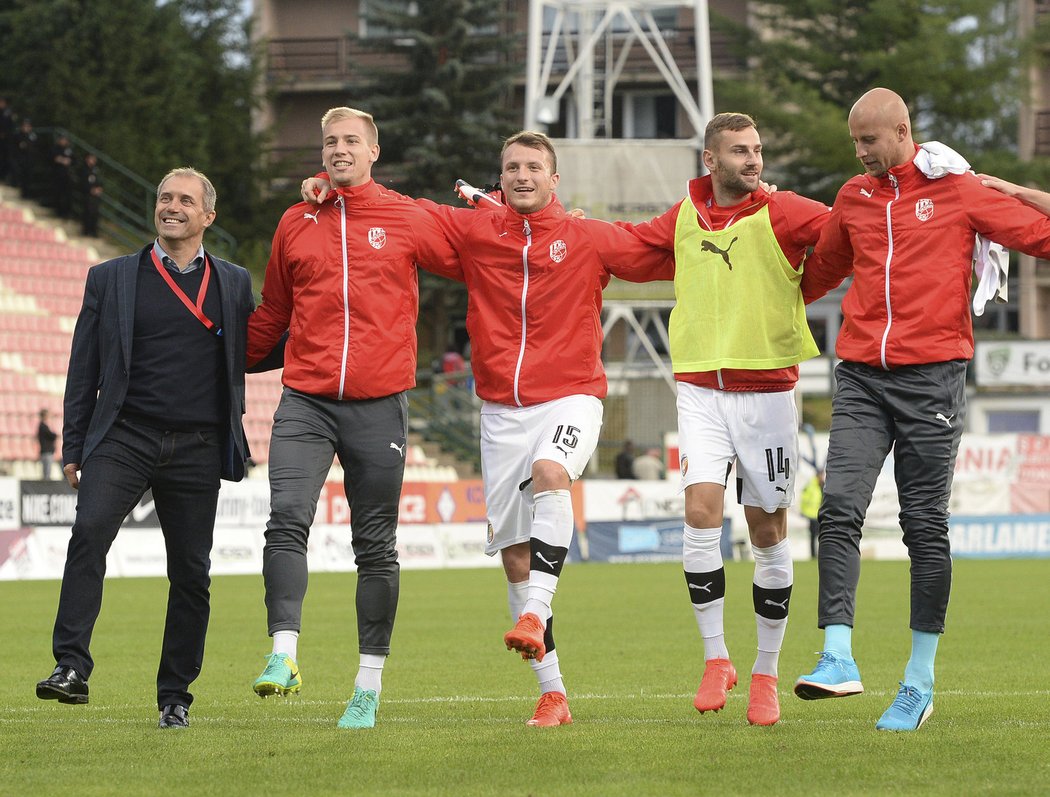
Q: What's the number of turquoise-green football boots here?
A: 2